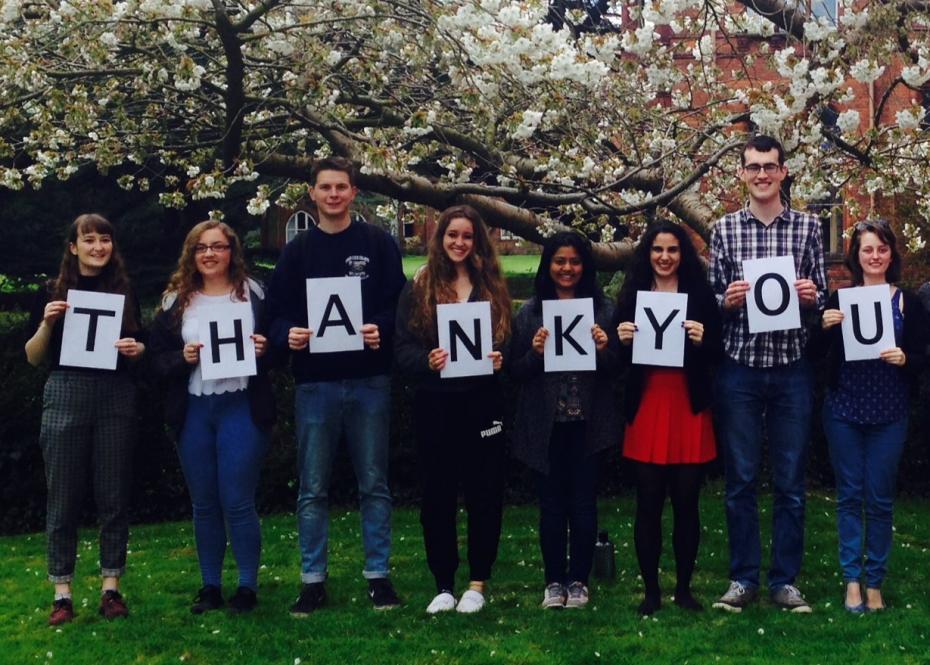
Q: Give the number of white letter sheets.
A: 8